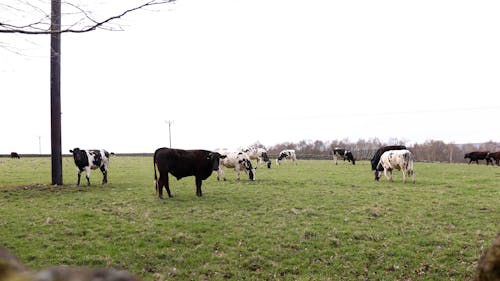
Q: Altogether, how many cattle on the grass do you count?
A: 11